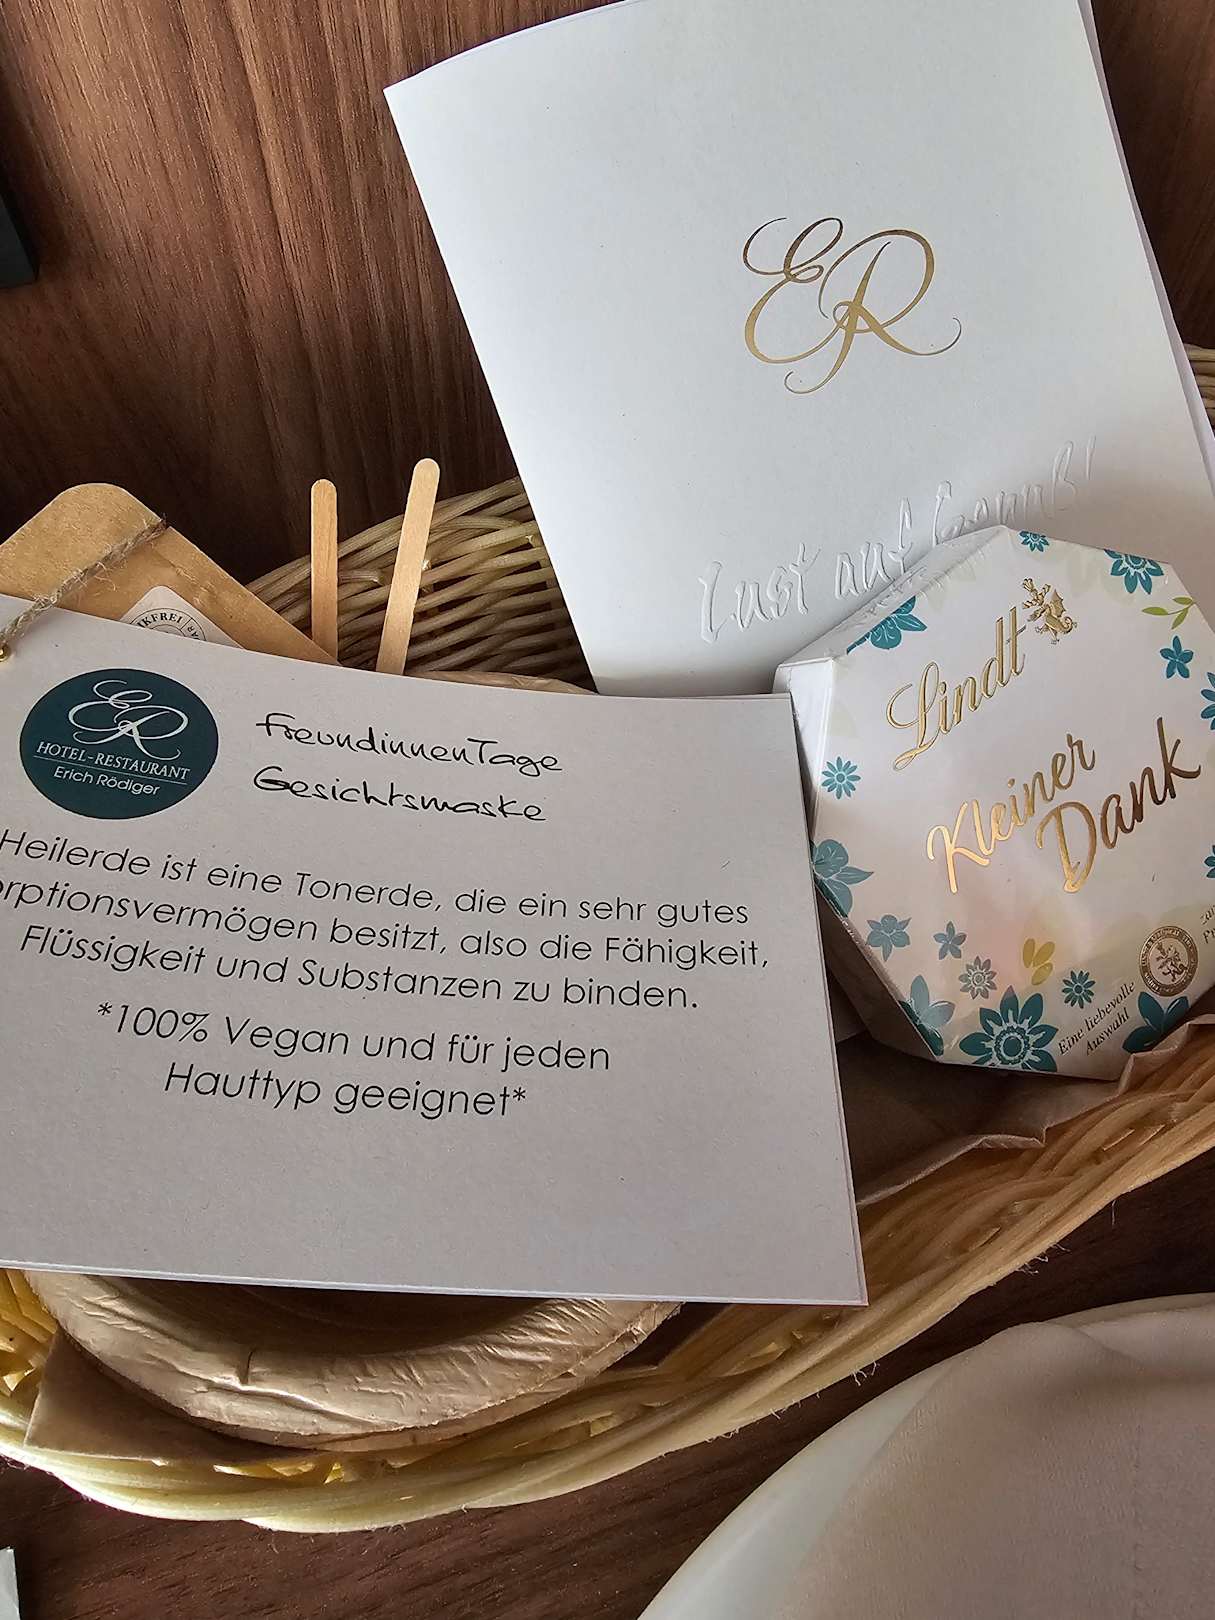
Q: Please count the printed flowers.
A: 15